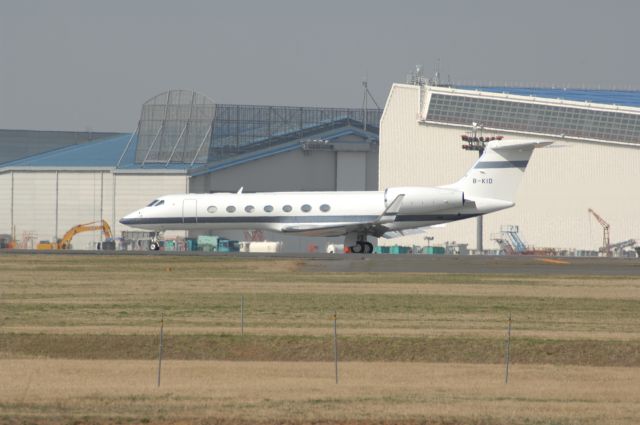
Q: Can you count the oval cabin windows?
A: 7